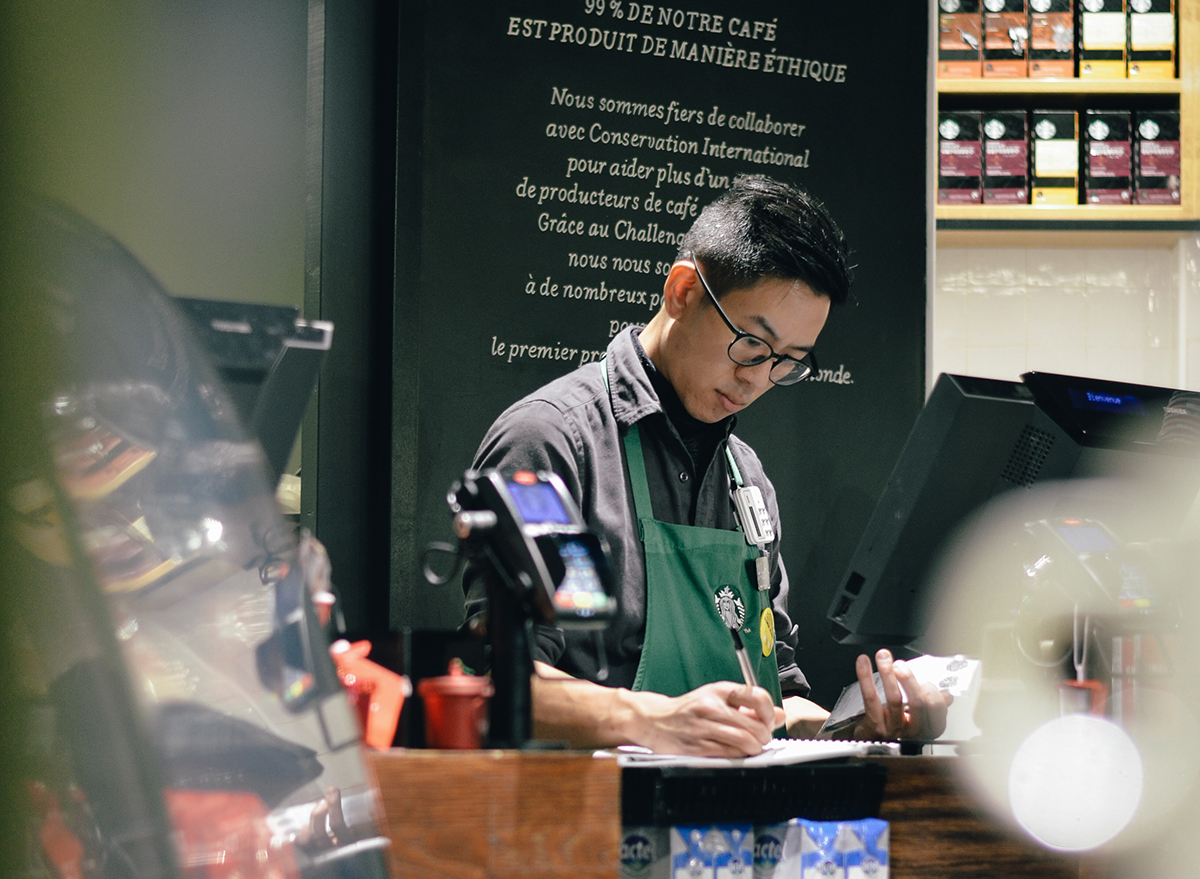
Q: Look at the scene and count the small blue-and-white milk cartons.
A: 4